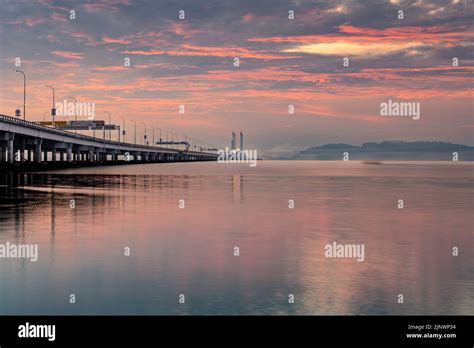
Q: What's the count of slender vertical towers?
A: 2